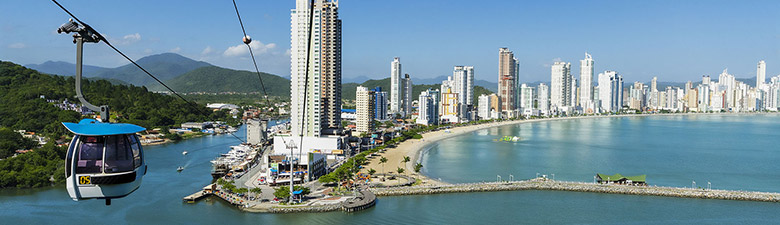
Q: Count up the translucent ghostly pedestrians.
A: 0